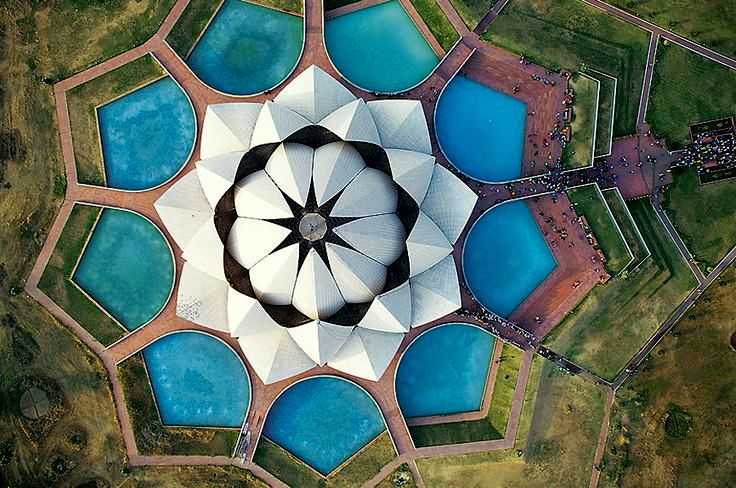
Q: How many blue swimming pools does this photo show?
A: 9